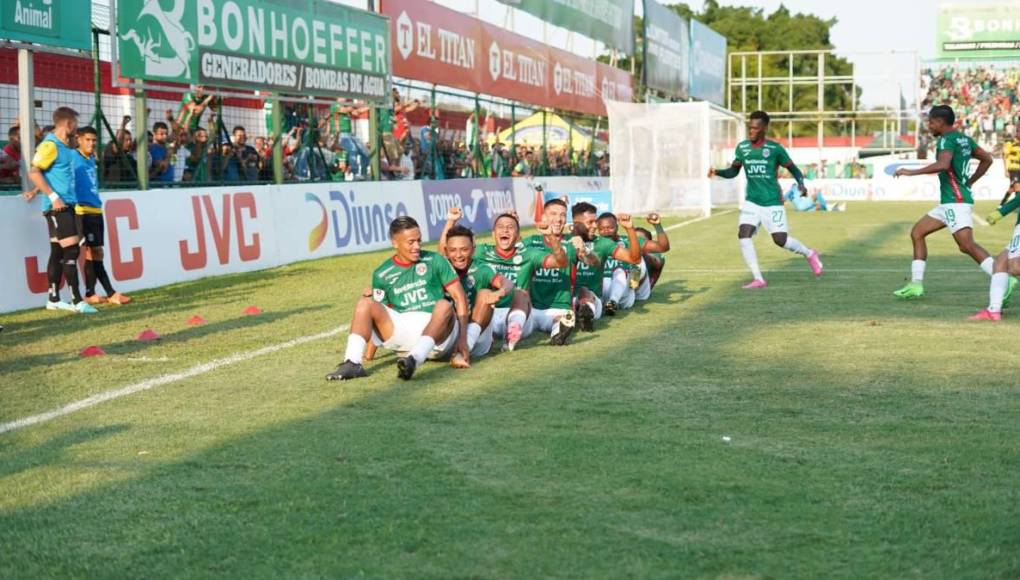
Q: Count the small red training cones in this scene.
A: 4